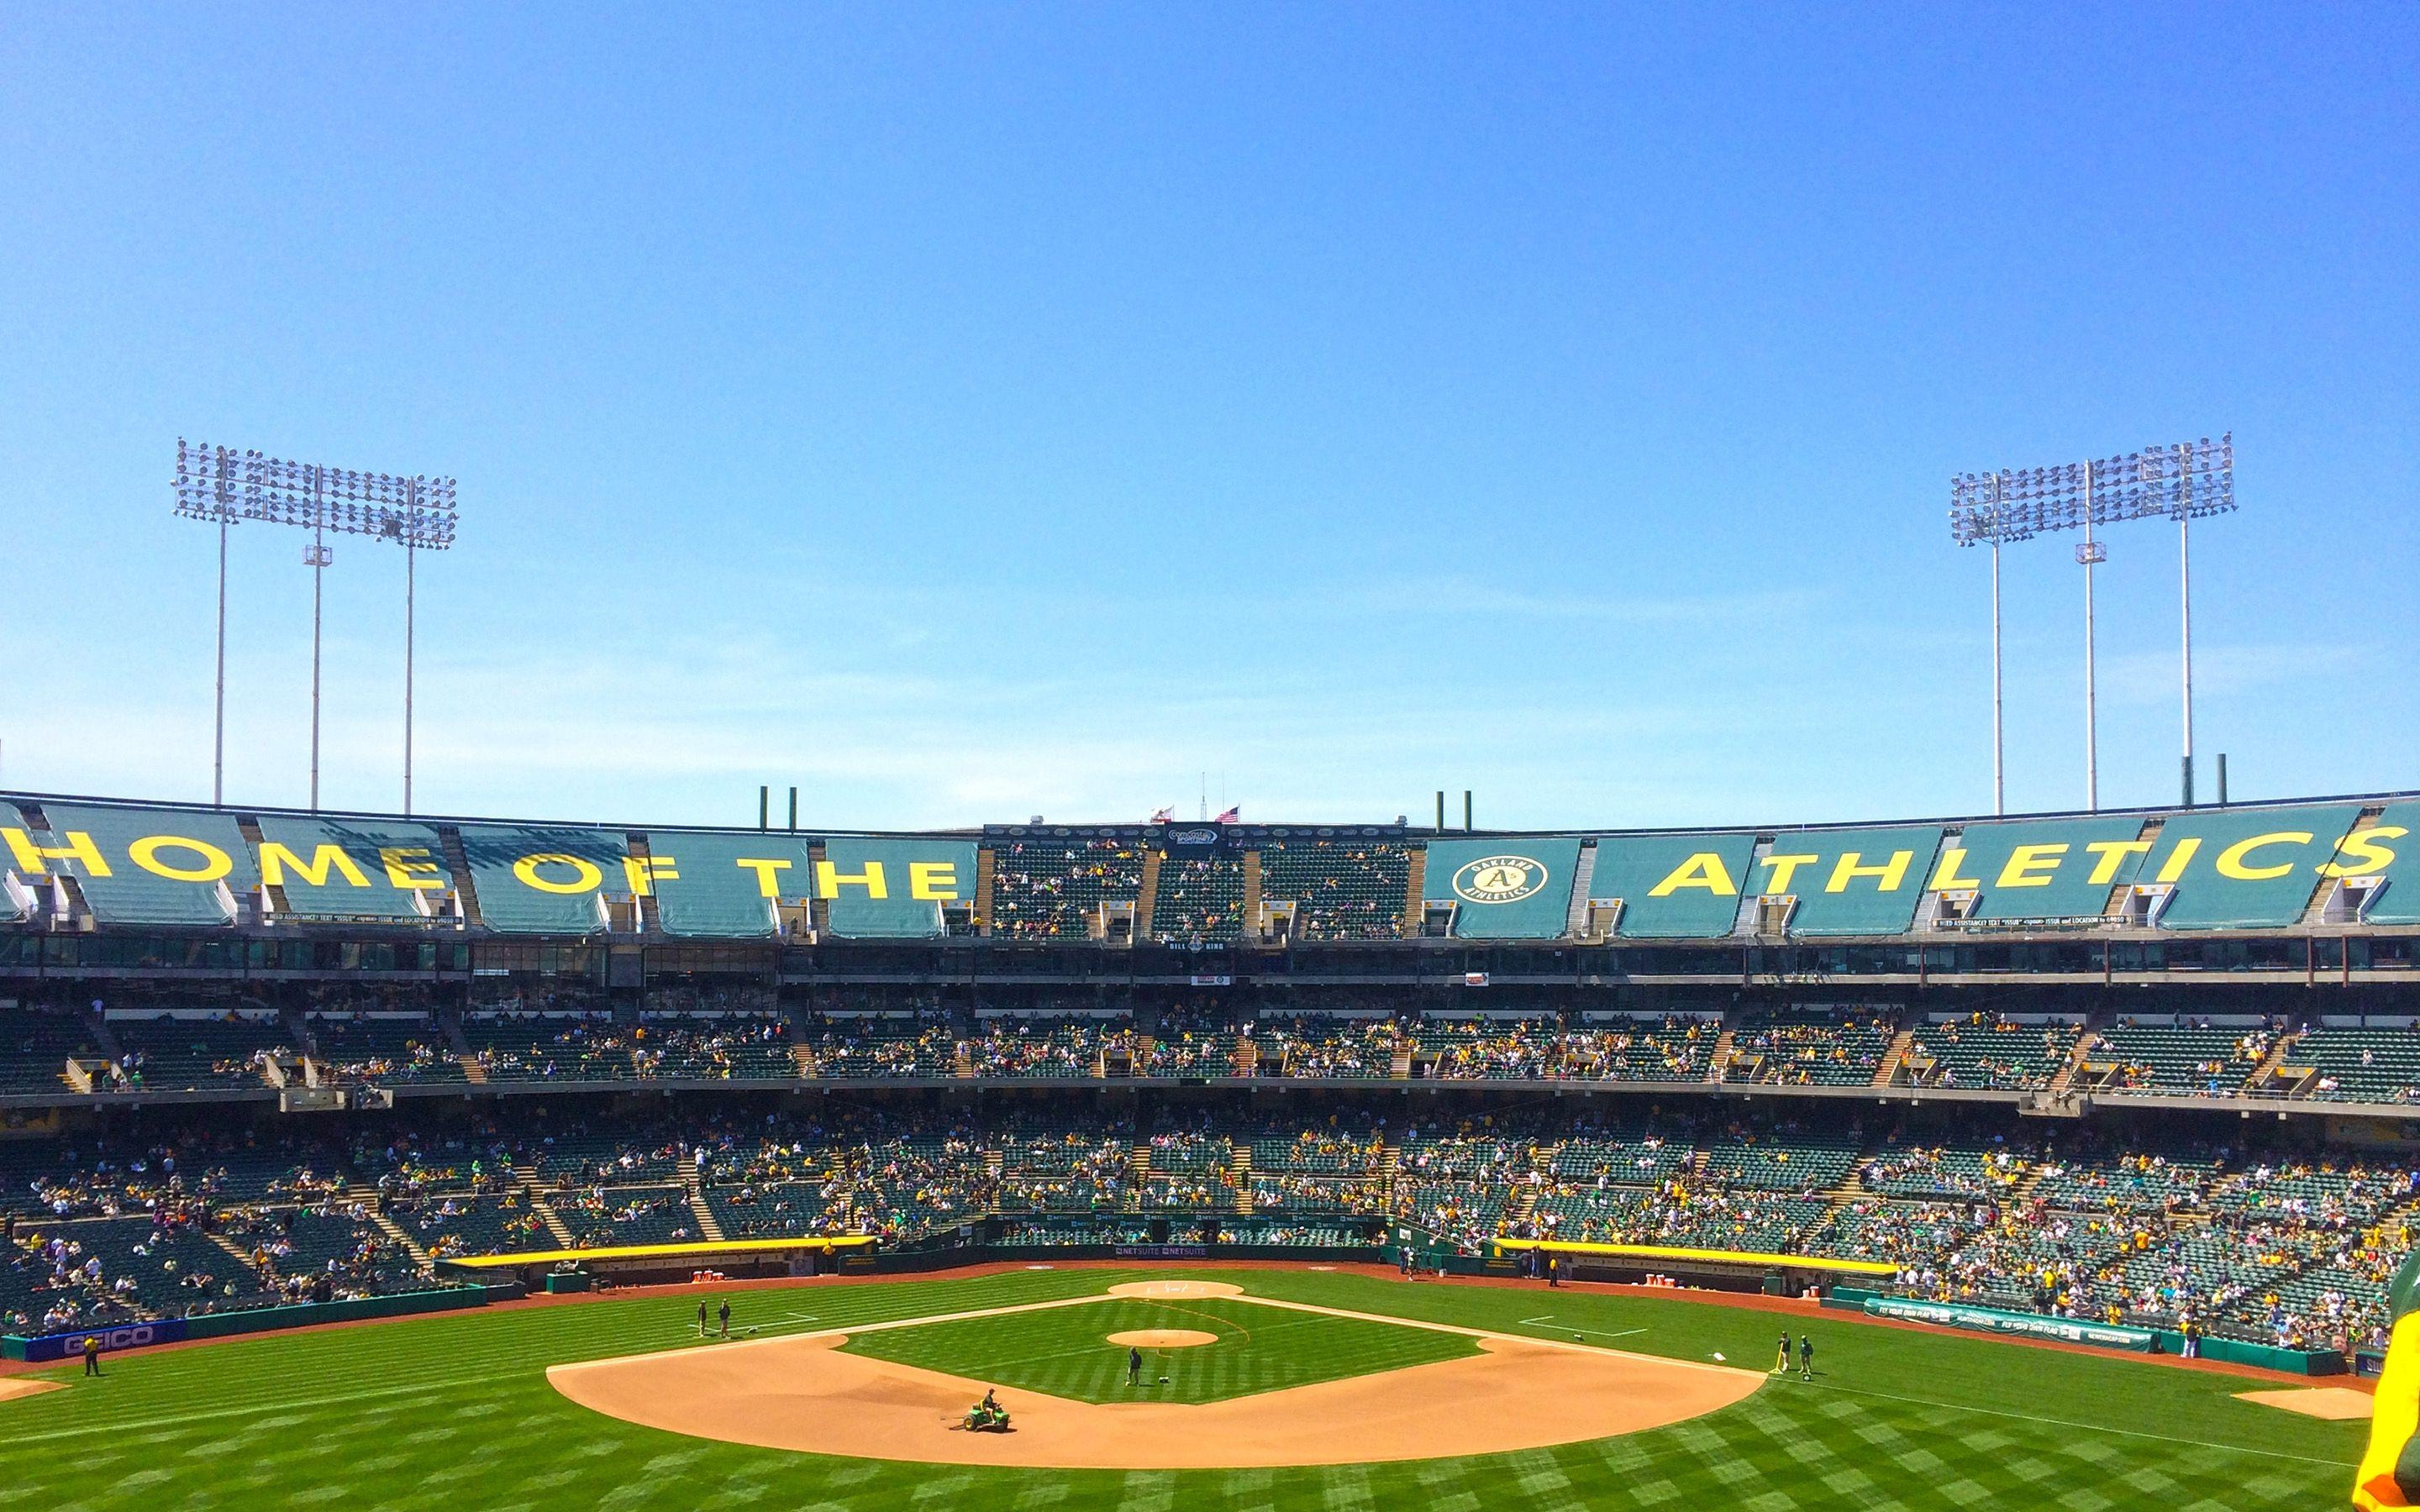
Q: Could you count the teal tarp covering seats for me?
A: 12